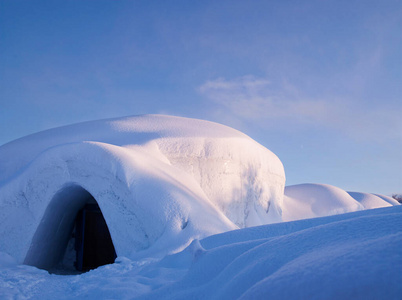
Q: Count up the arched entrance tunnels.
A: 1